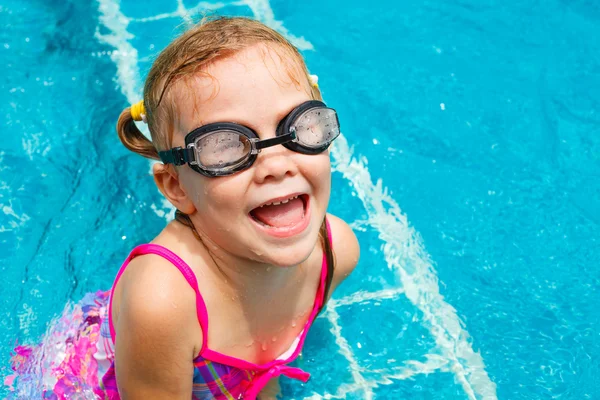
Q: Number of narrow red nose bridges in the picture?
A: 0